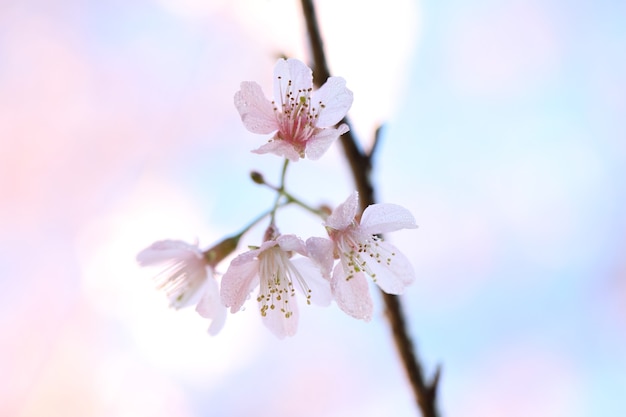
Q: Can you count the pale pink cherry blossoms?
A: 4